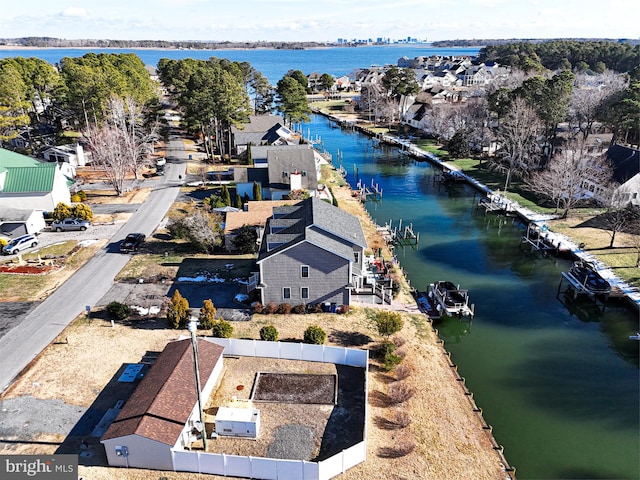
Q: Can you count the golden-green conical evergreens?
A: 2